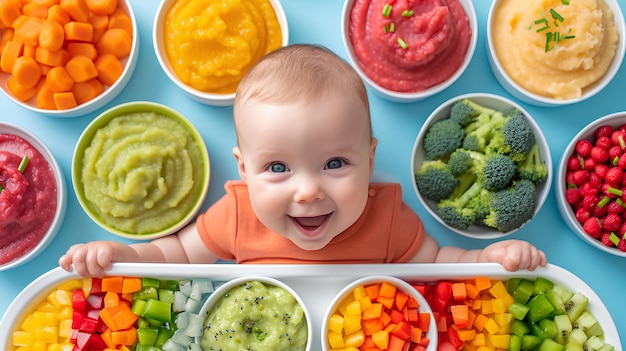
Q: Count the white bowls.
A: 9